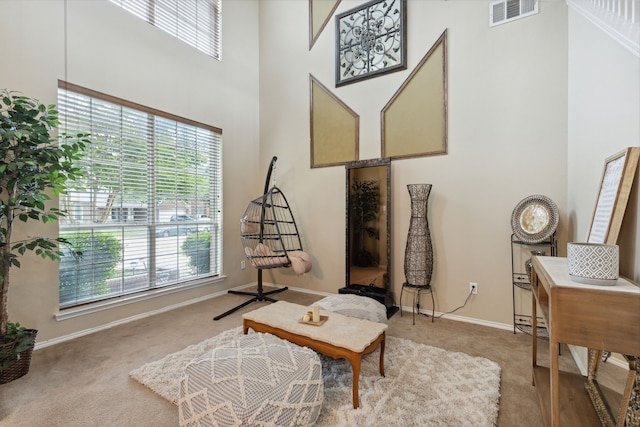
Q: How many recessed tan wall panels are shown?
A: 3